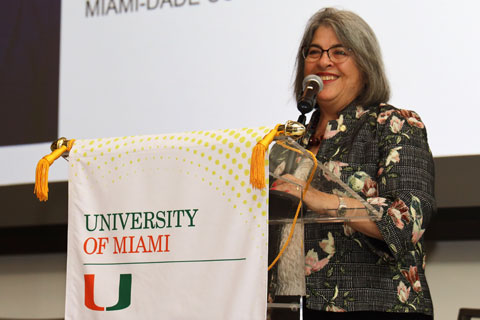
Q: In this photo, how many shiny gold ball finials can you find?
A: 2